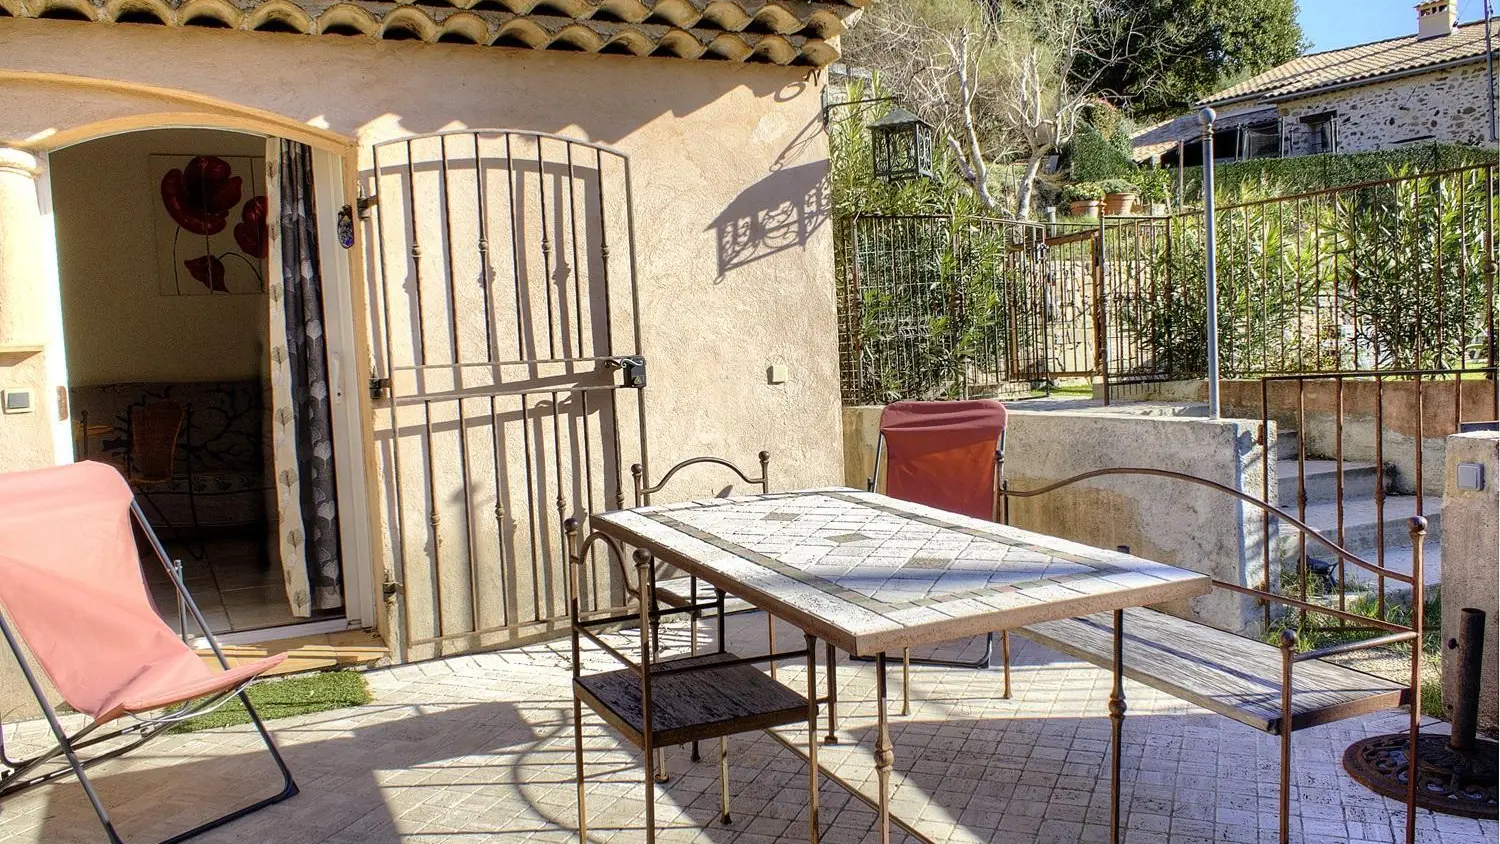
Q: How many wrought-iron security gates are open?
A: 1